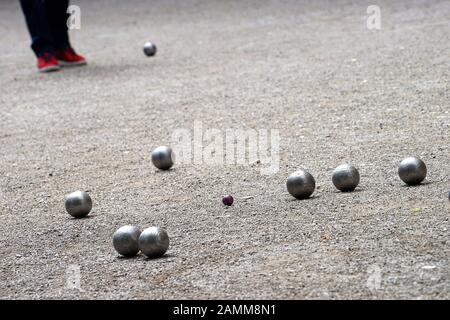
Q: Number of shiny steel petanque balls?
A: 8